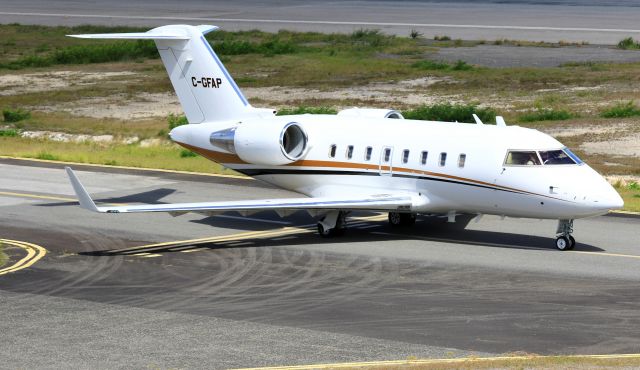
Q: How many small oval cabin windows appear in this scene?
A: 8